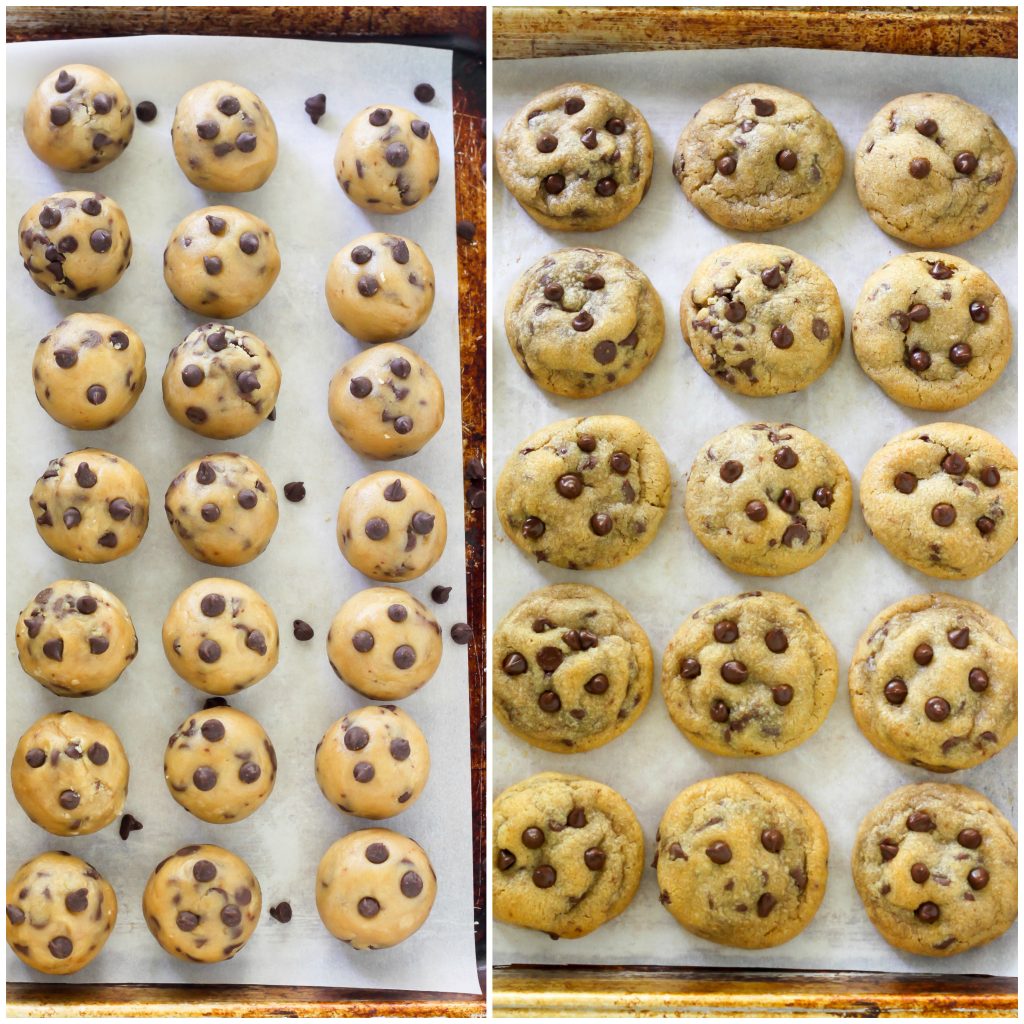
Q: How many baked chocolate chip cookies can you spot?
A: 15